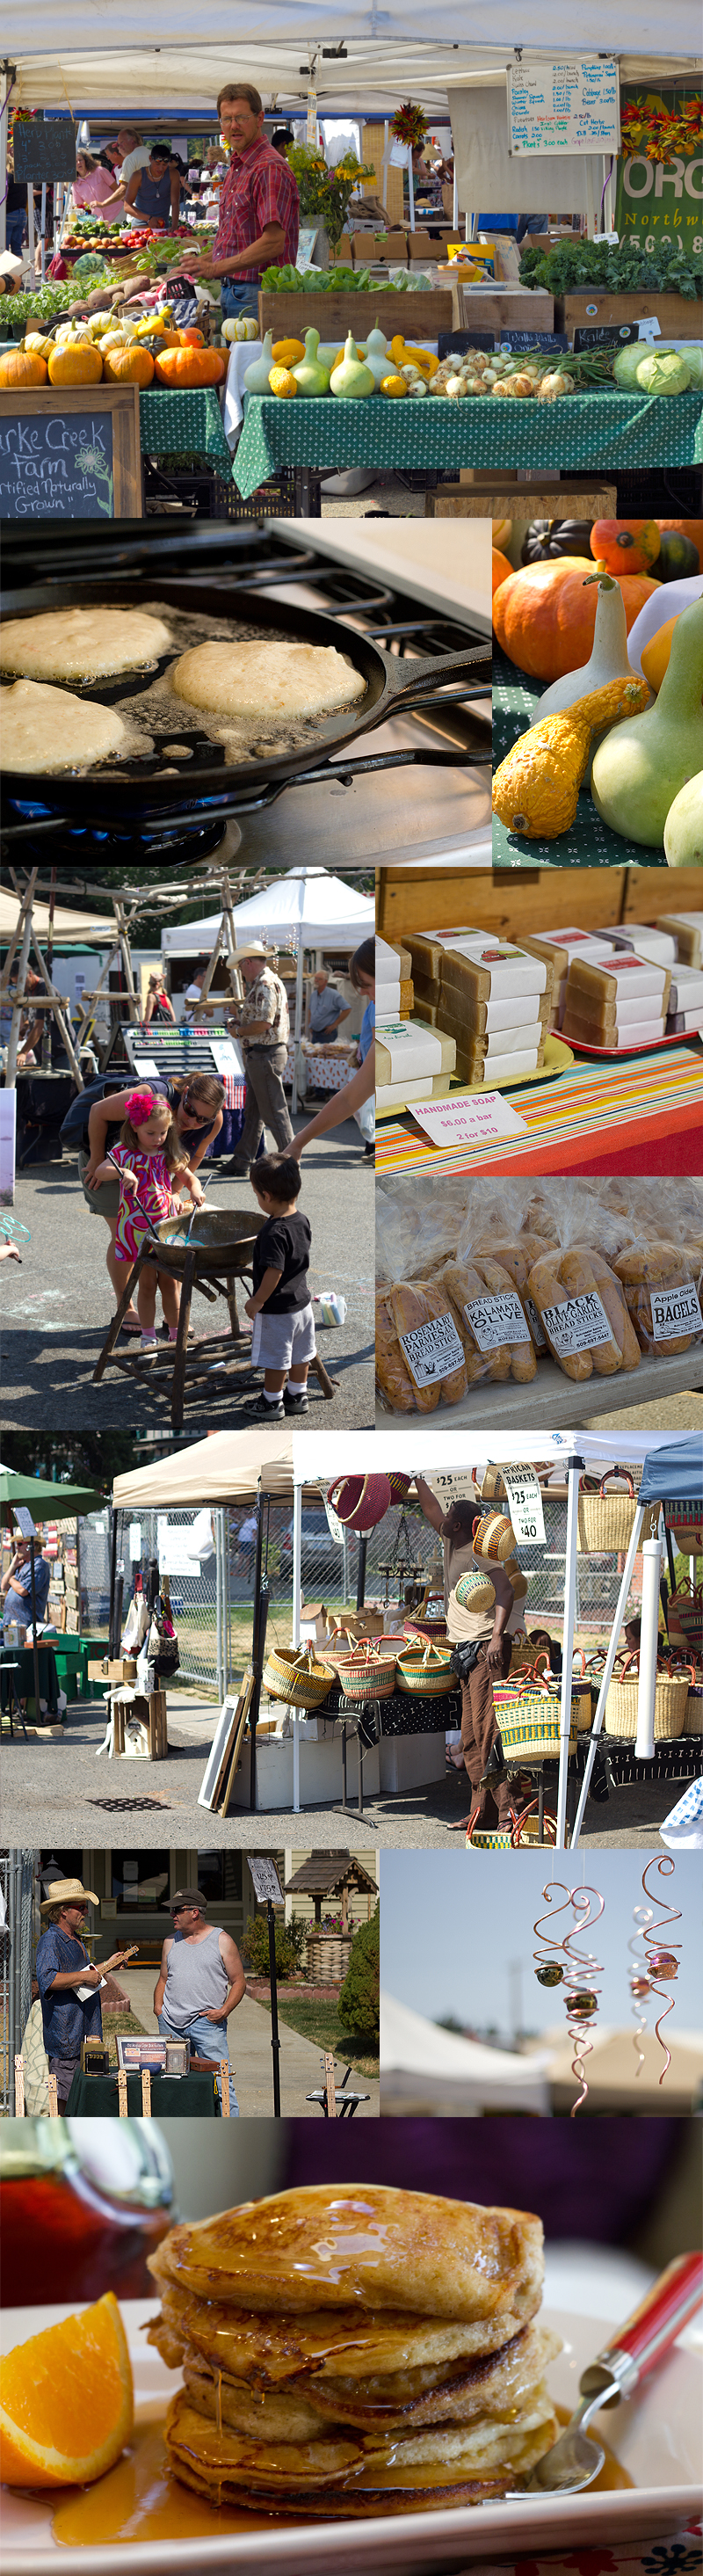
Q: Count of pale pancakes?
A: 3